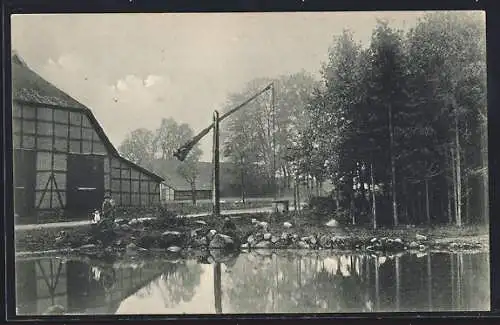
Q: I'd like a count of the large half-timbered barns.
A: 1